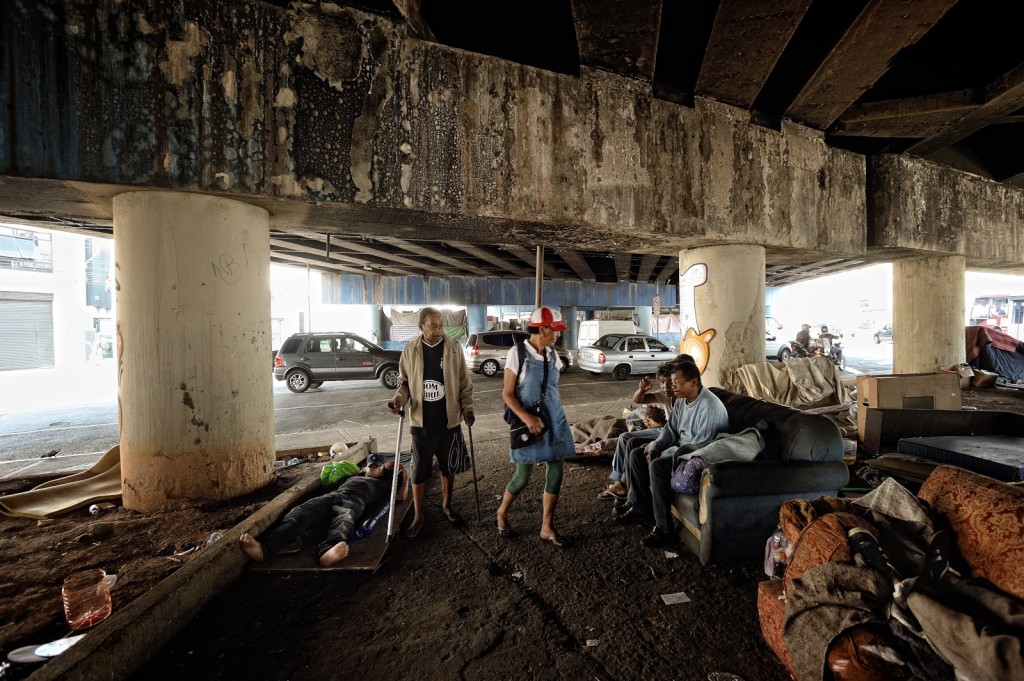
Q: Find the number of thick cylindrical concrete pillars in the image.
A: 3